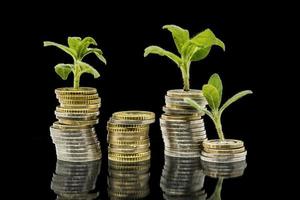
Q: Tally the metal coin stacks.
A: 4